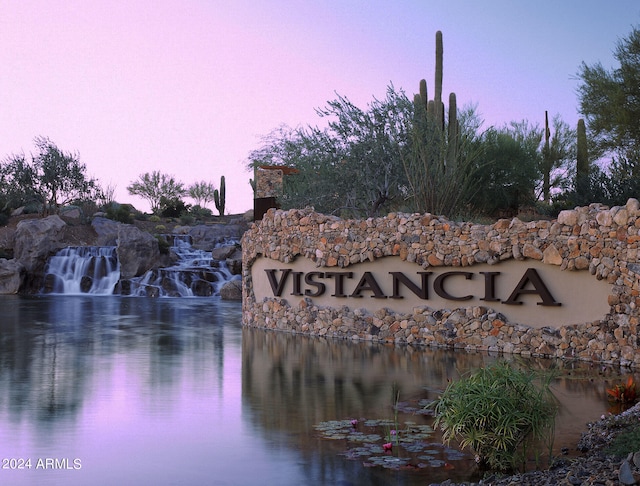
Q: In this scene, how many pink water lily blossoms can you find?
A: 3